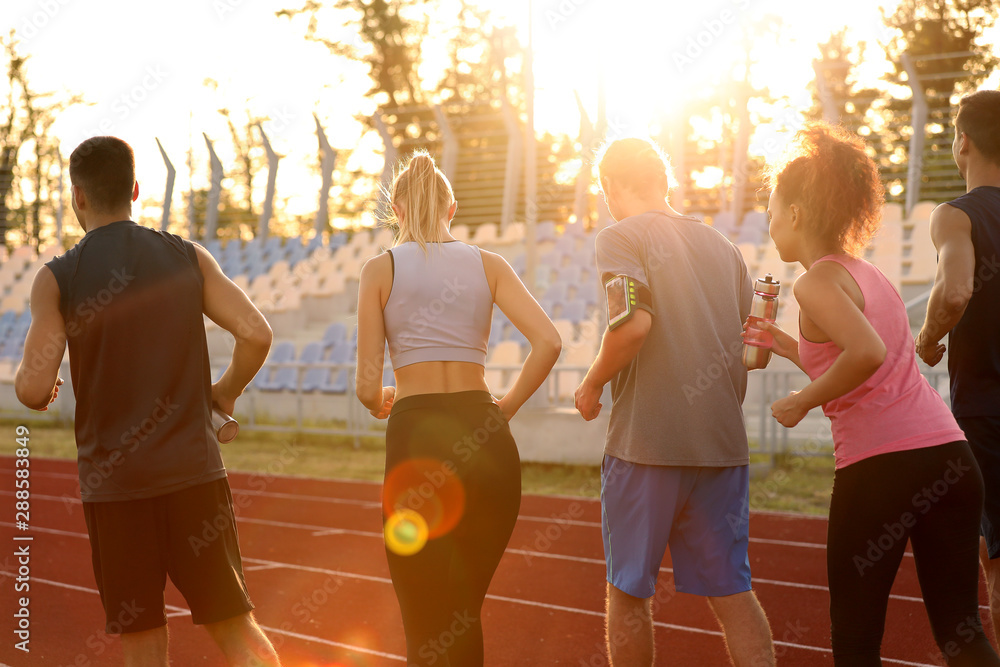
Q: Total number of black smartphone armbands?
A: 1